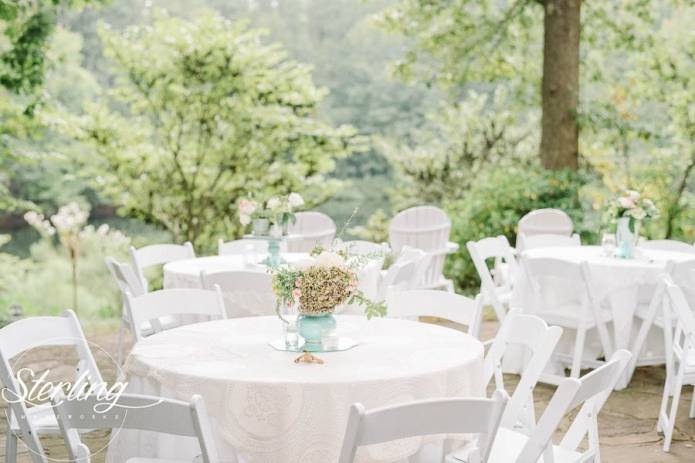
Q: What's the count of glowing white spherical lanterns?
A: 0